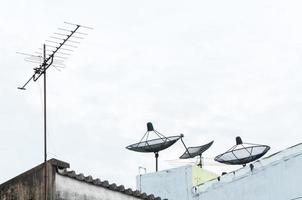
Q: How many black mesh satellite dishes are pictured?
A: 3